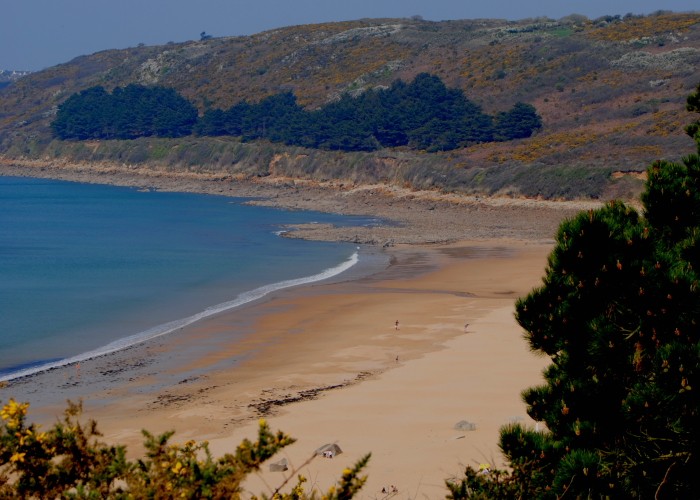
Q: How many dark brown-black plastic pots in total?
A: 0